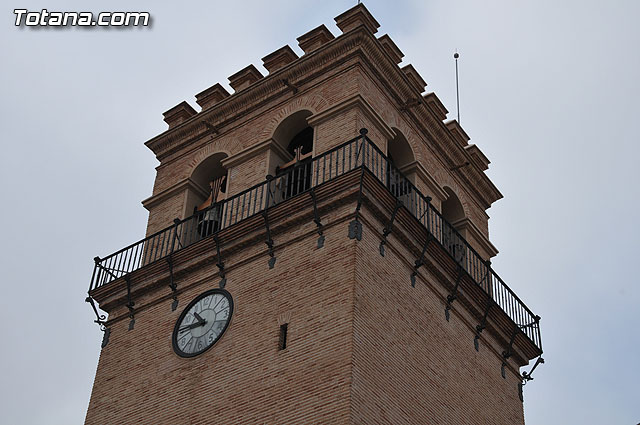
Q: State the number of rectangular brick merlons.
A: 11